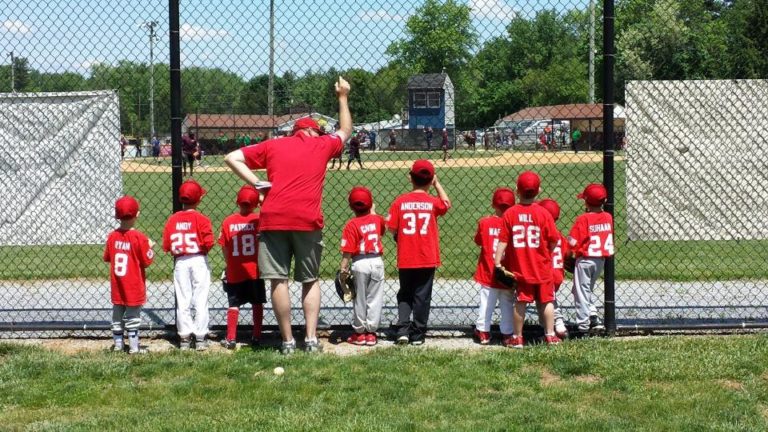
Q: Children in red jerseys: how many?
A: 9